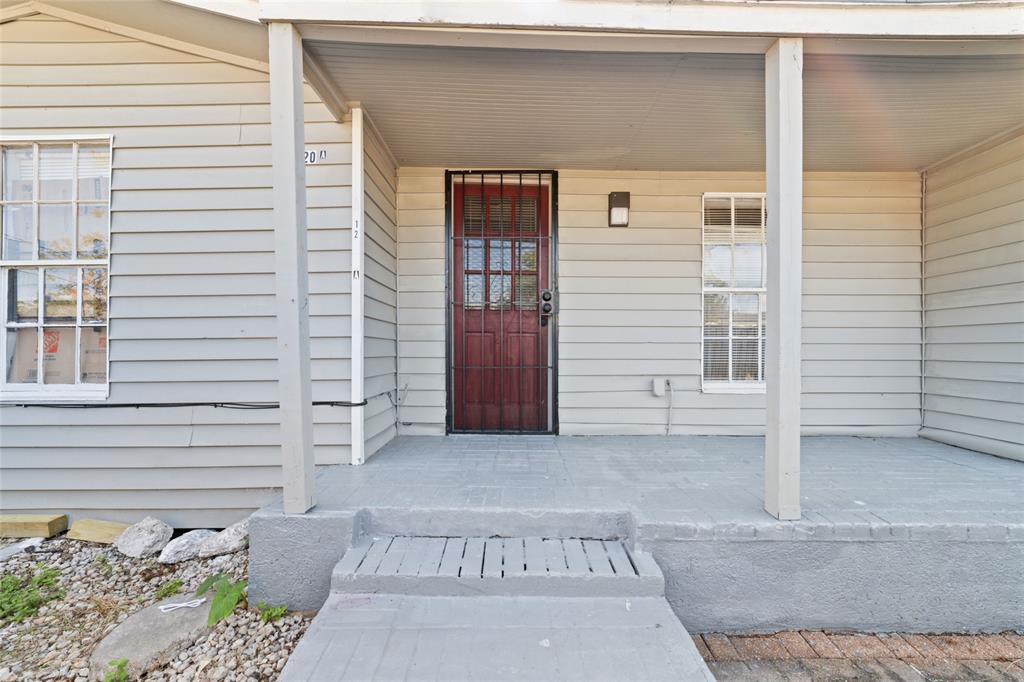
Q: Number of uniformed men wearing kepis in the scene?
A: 0